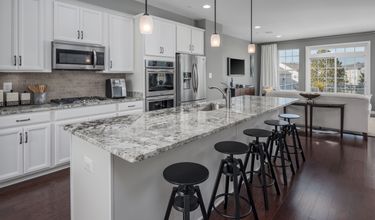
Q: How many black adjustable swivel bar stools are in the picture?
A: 5